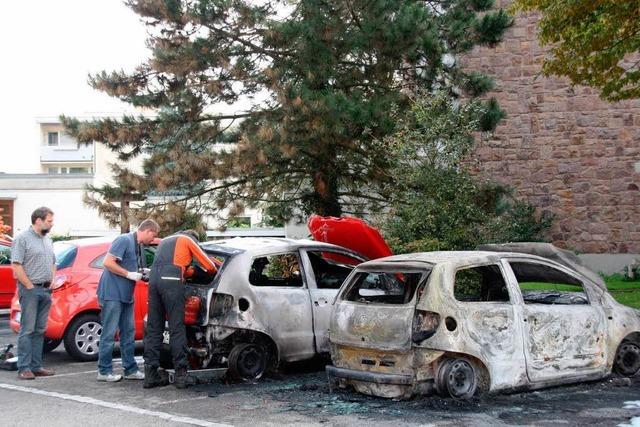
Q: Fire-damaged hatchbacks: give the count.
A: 2